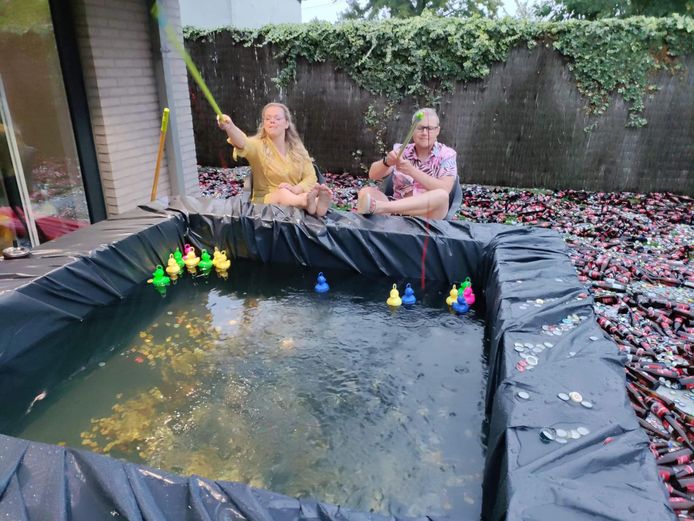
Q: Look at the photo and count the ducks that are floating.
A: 15